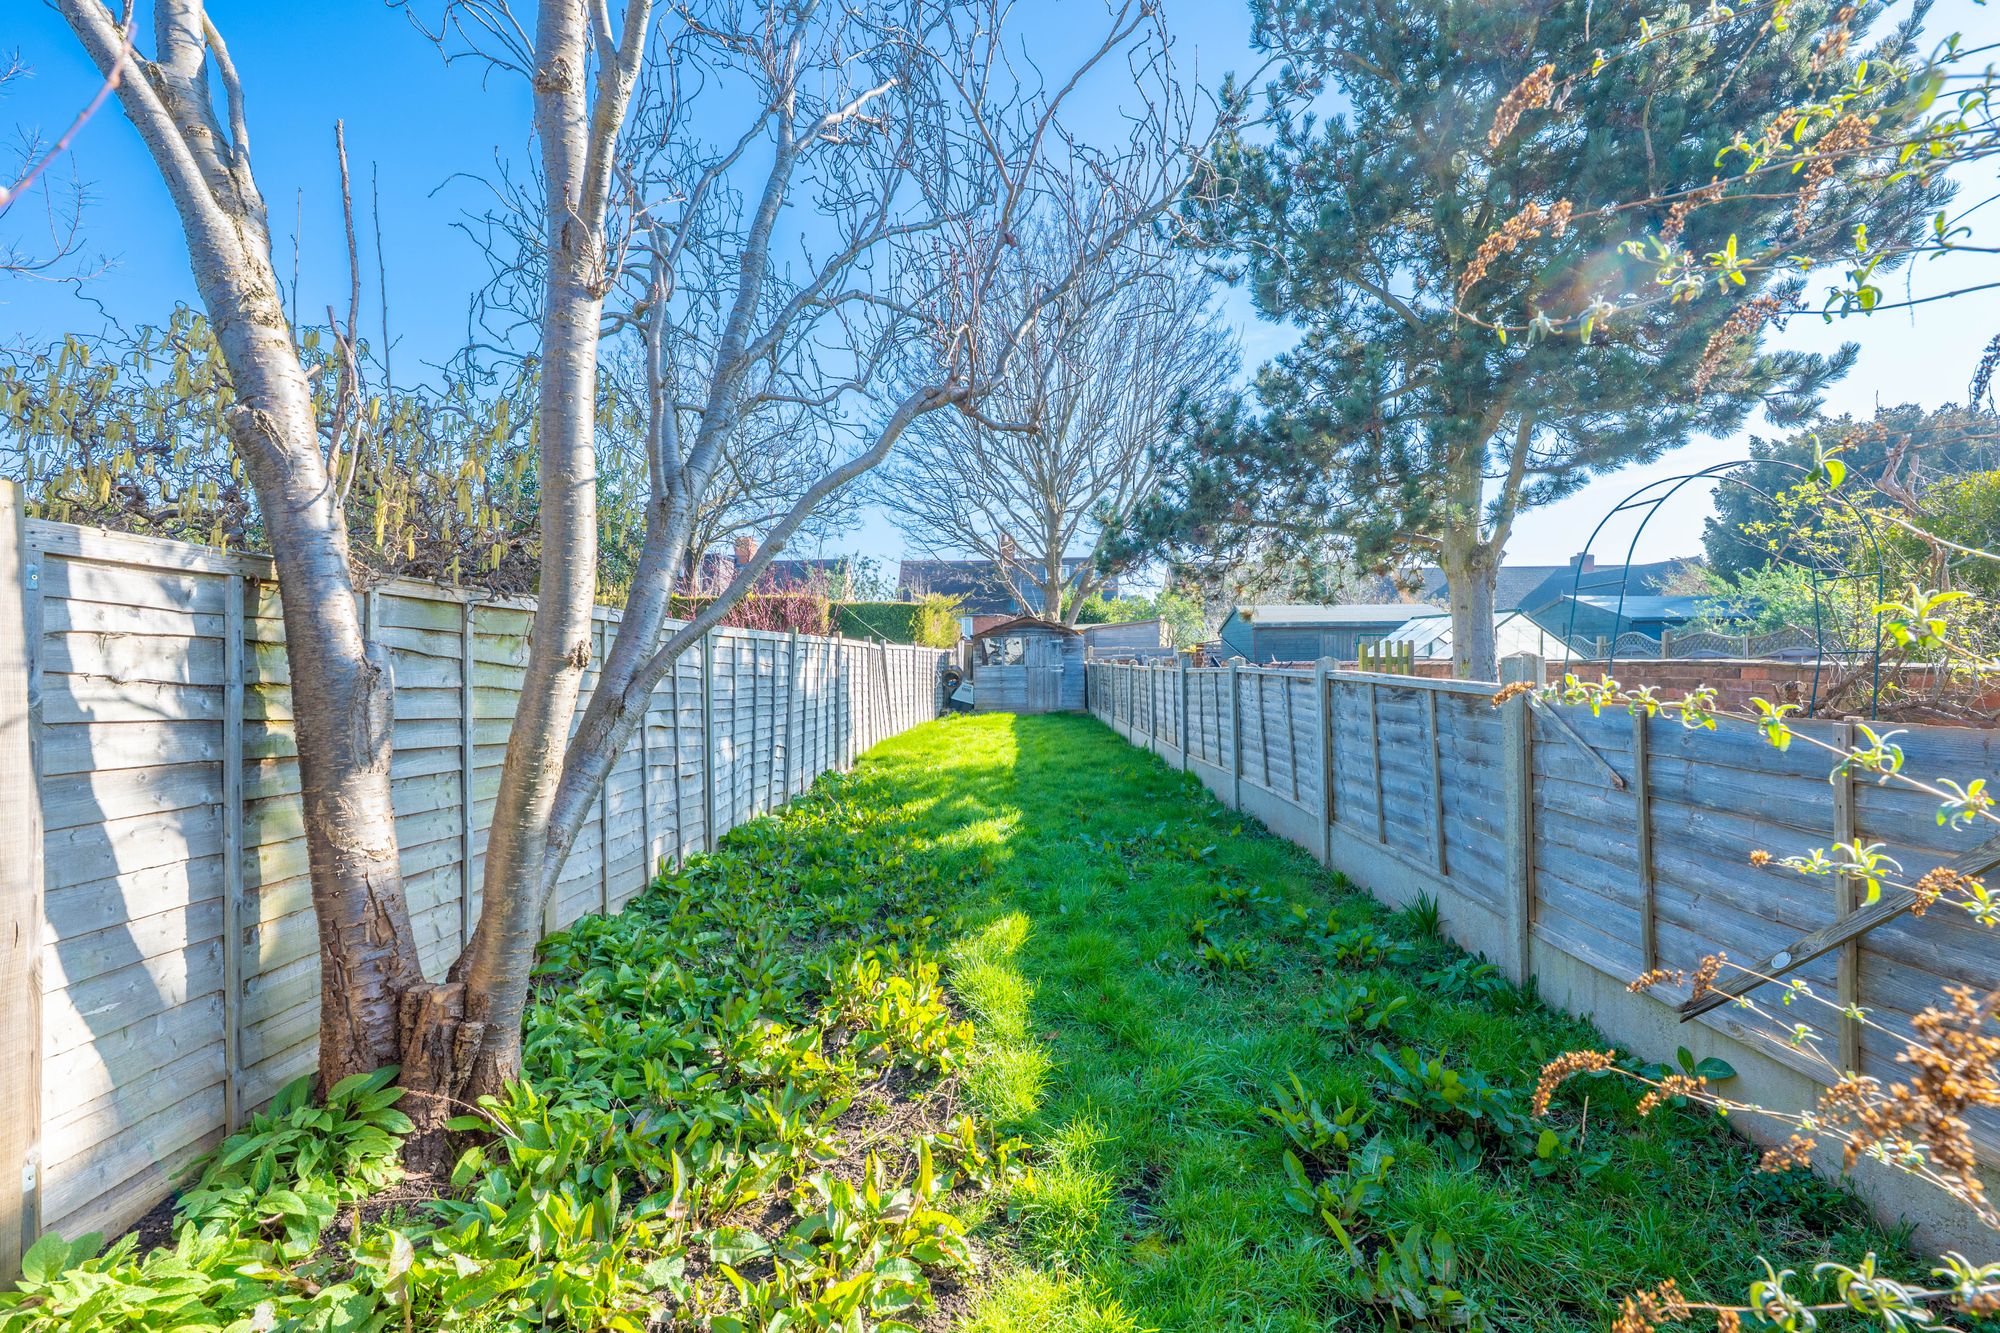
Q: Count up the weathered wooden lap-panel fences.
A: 2